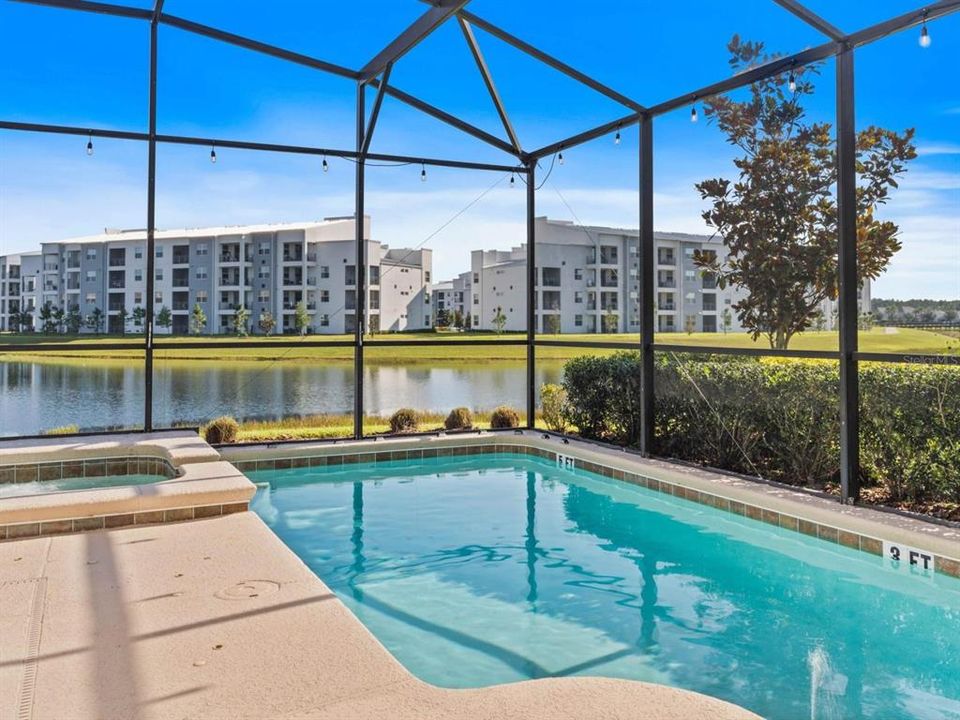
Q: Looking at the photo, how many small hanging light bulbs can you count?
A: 10